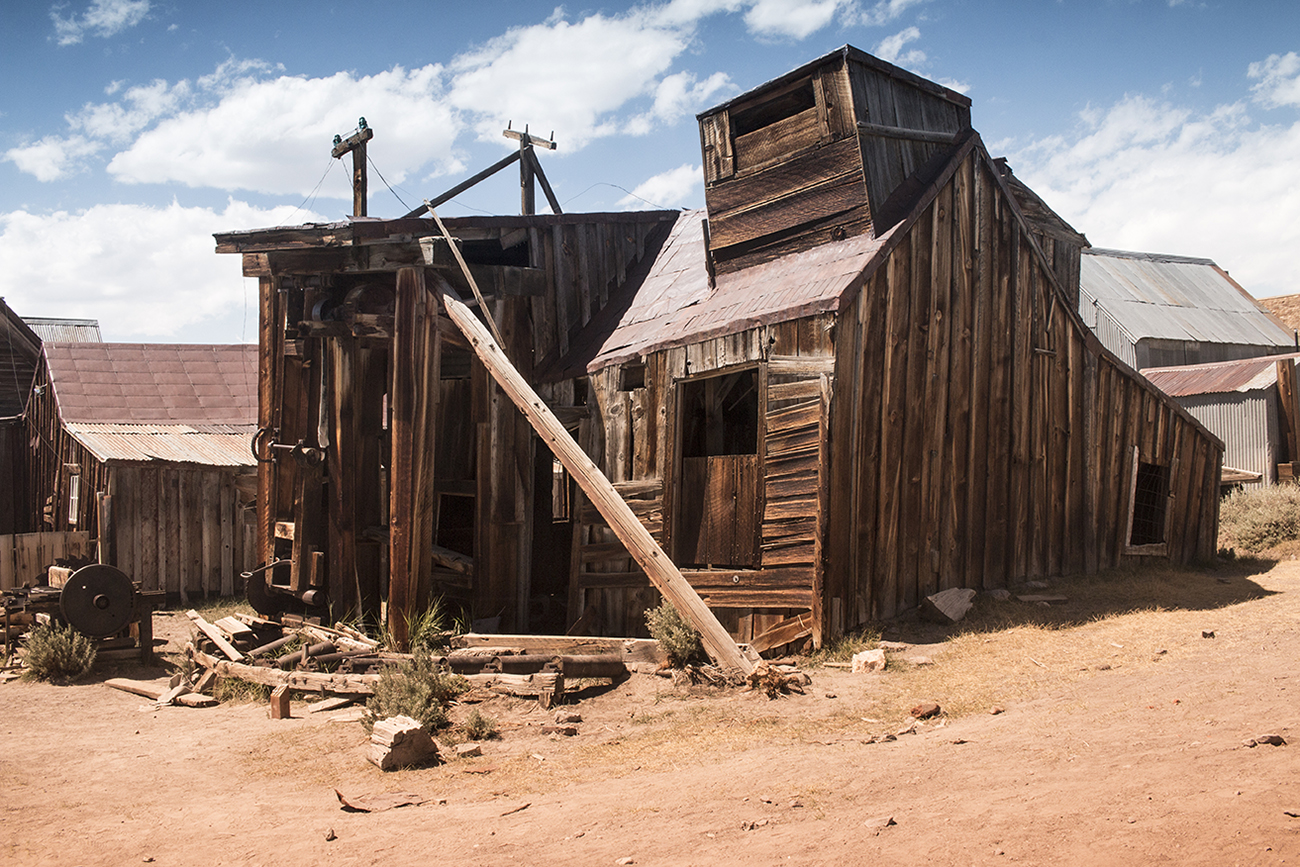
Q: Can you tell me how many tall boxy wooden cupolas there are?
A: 1